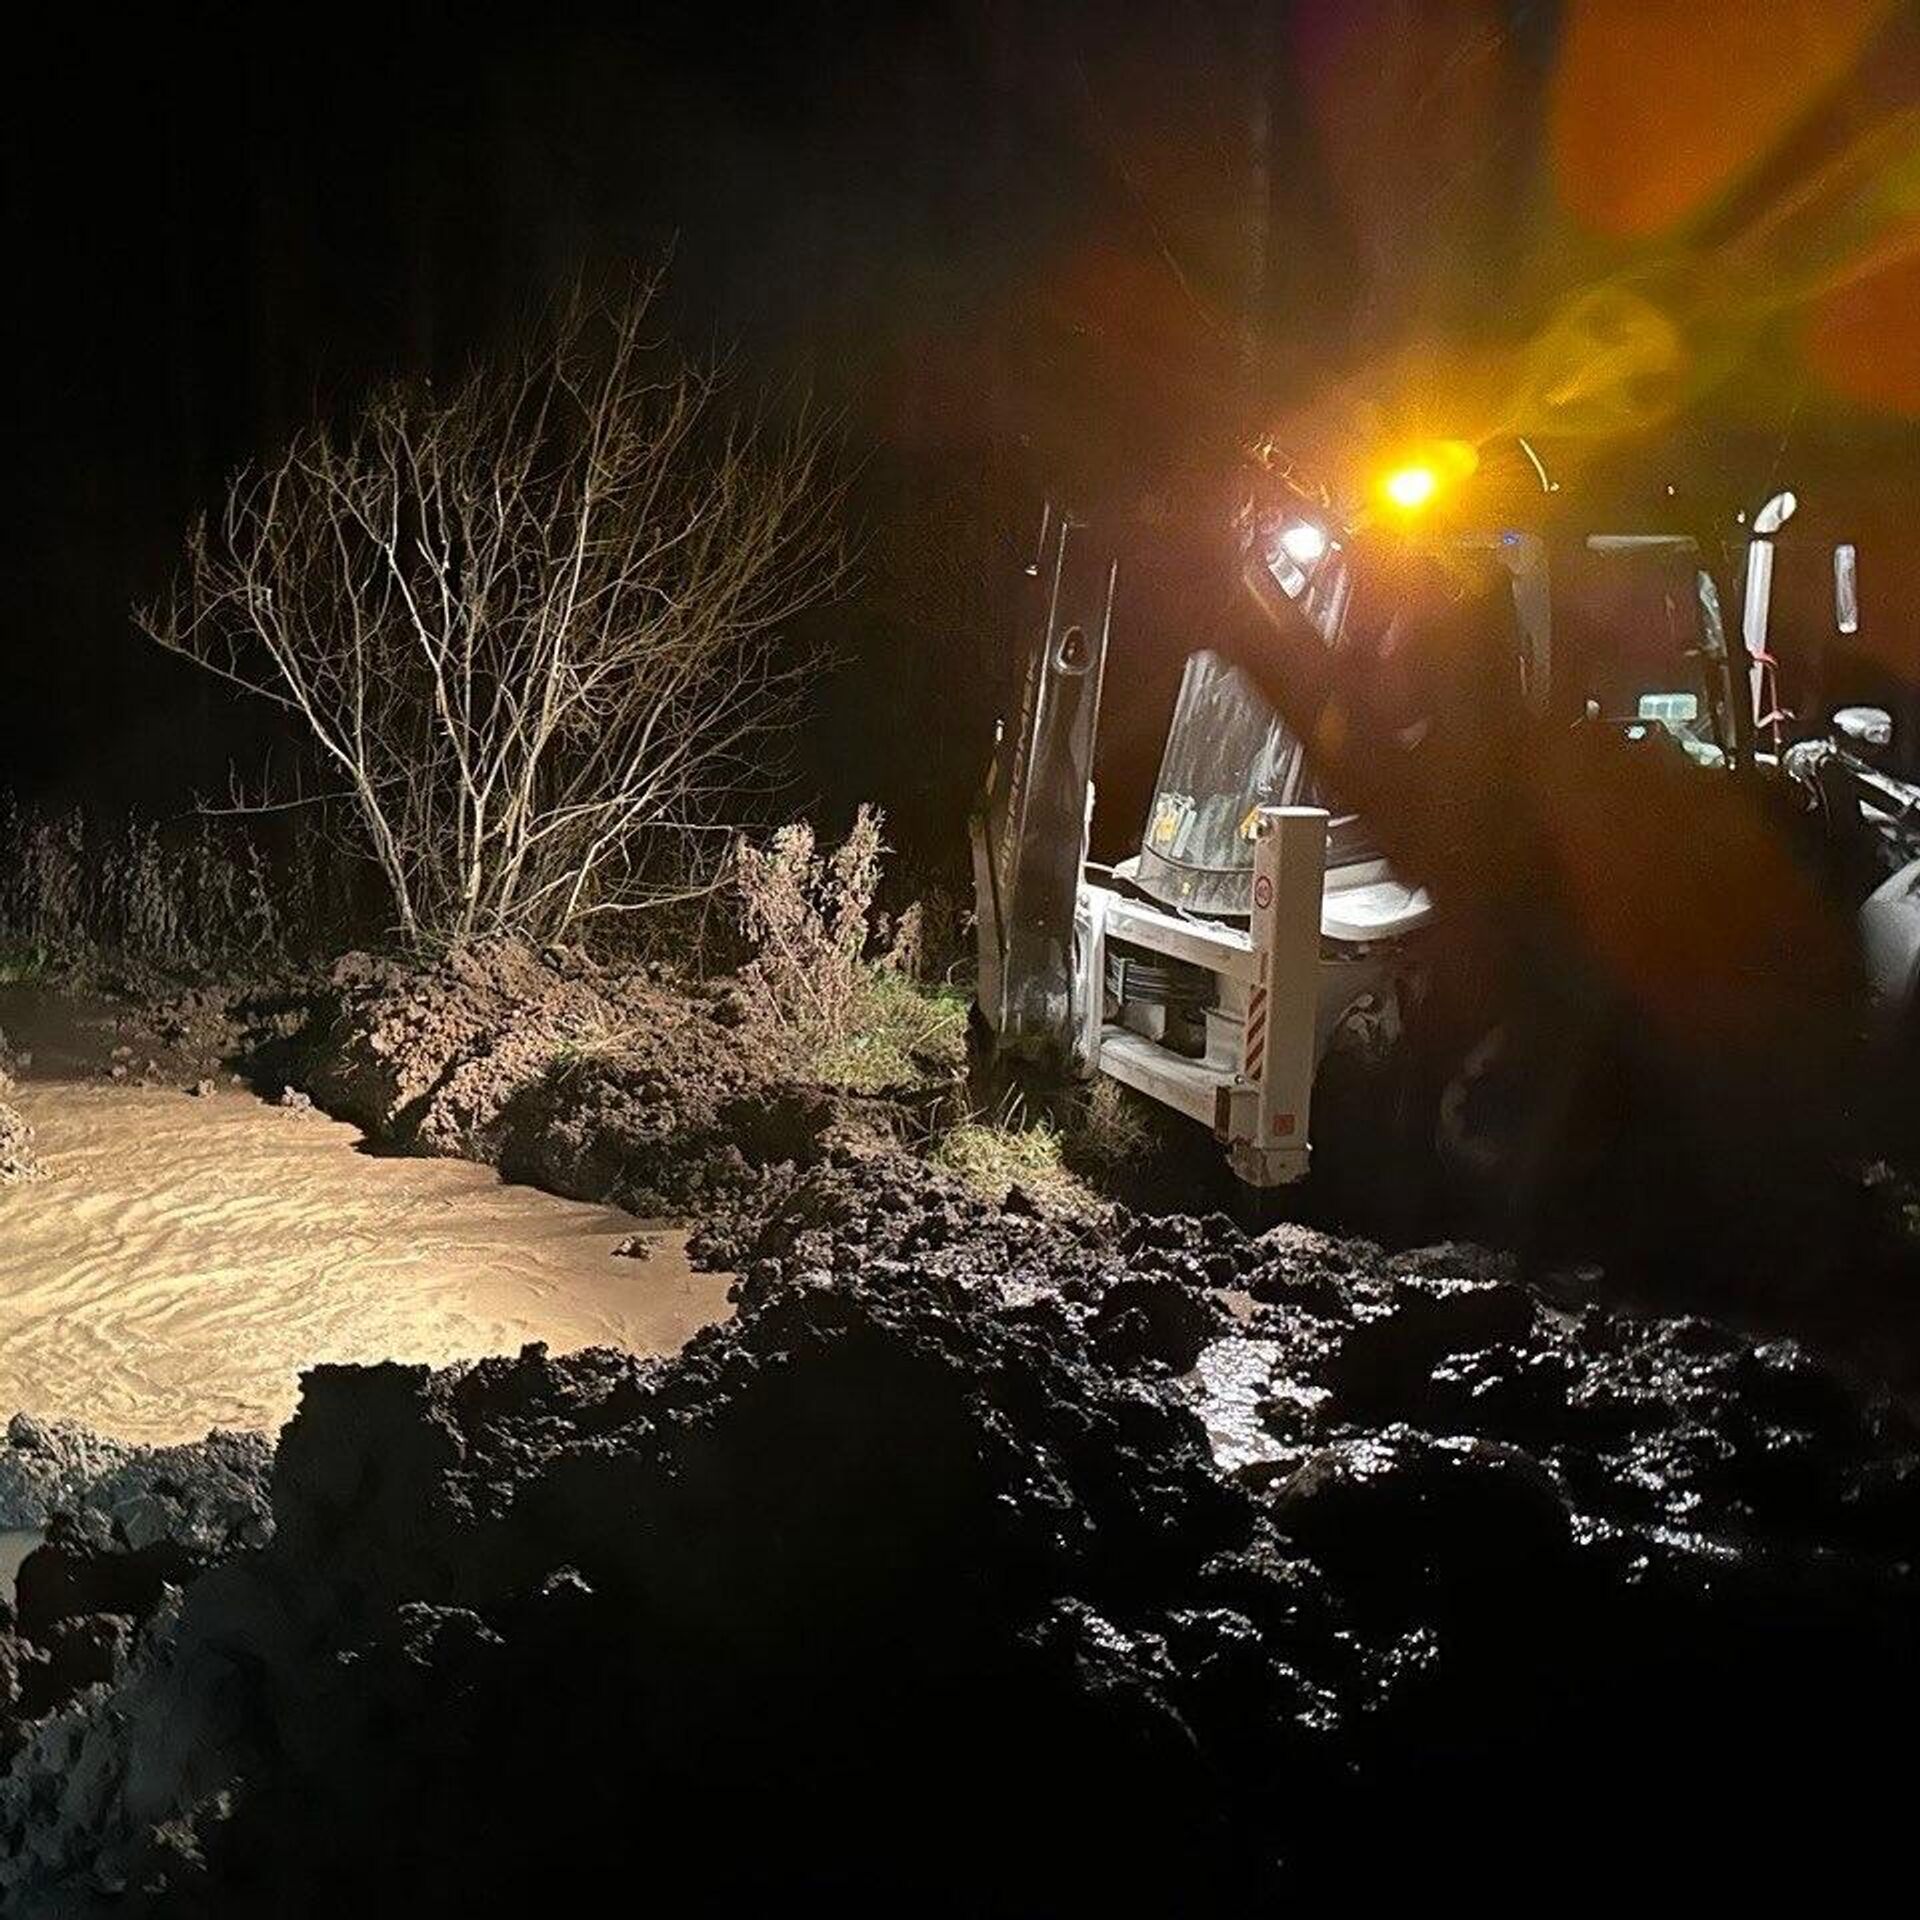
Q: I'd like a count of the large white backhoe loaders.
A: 1